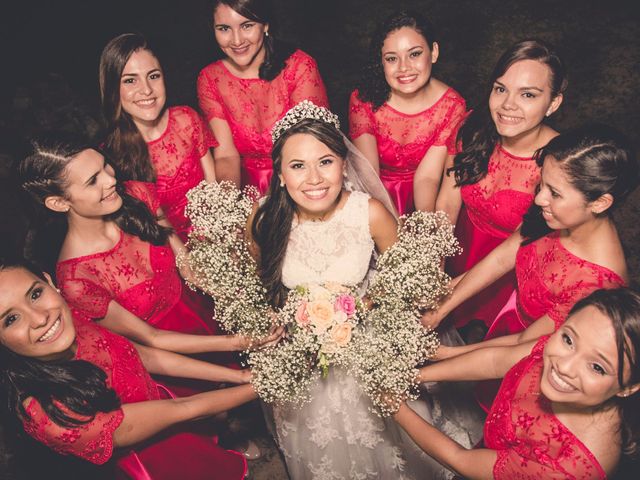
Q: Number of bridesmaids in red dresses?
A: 8